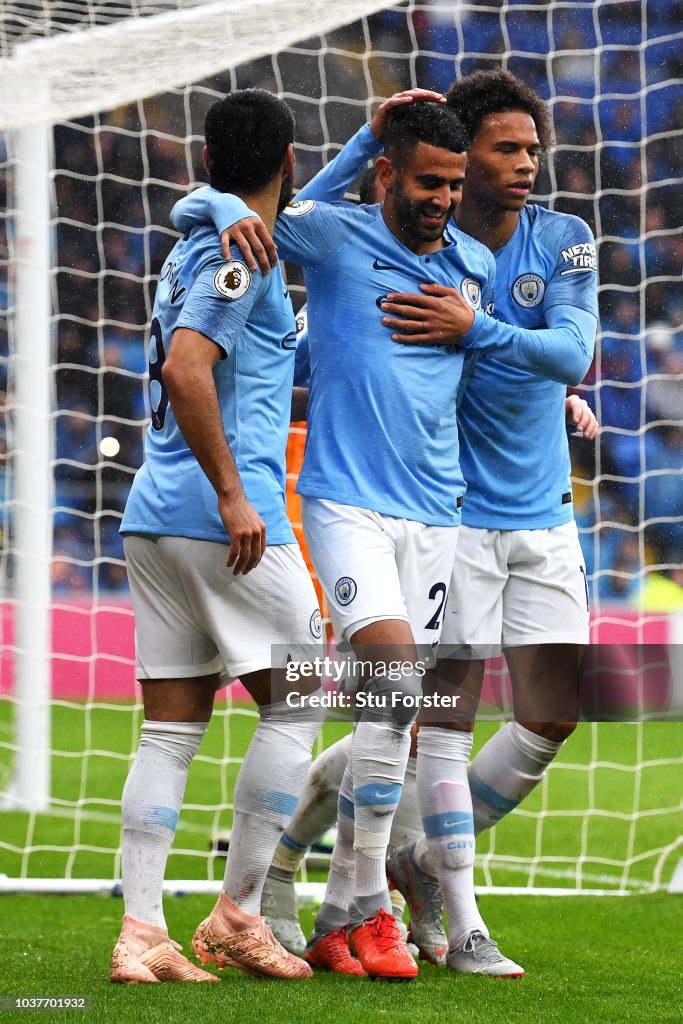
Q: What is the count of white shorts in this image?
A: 3